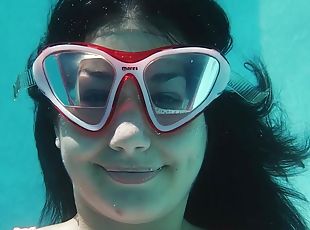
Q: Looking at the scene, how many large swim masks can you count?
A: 1